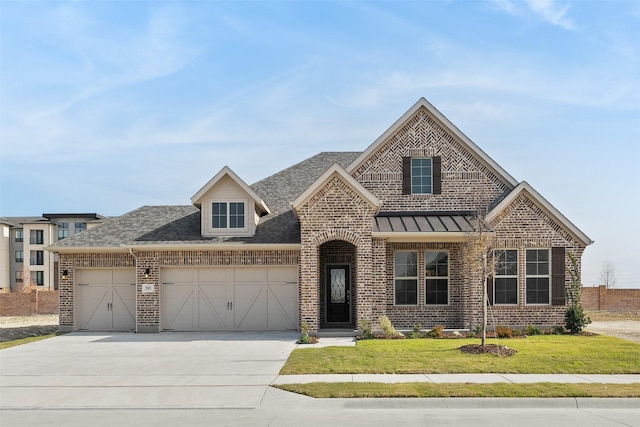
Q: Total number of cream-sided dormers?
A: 1